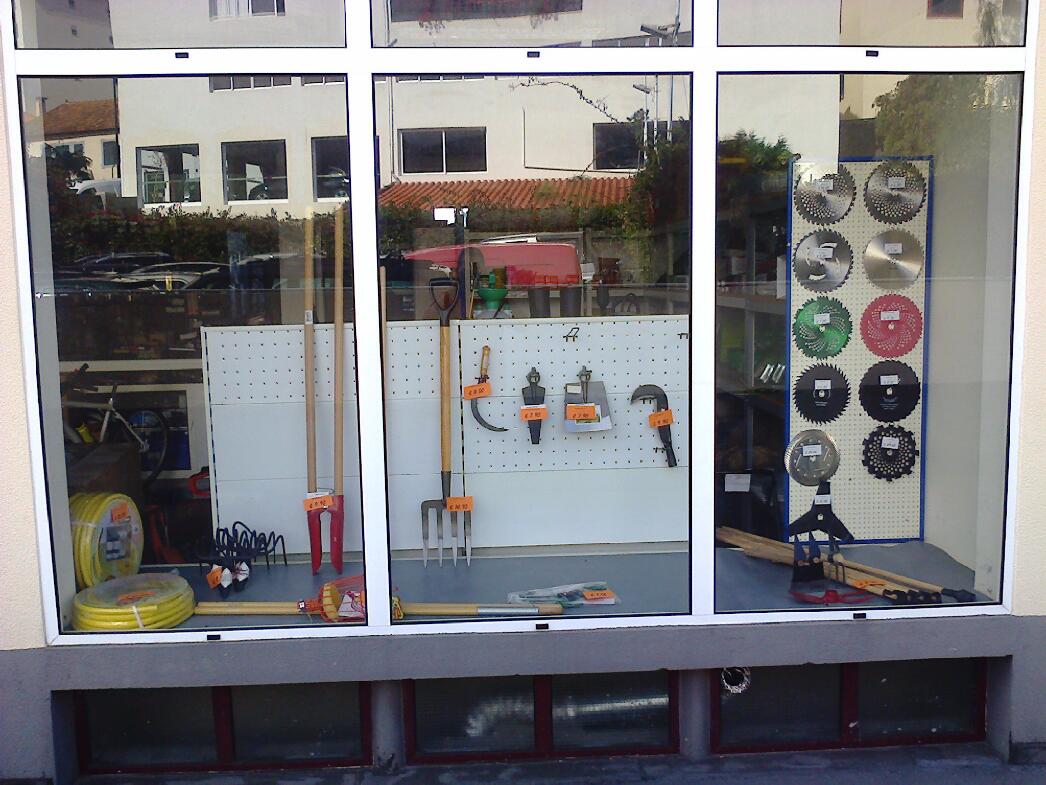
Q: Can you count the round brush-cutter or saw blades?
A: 10